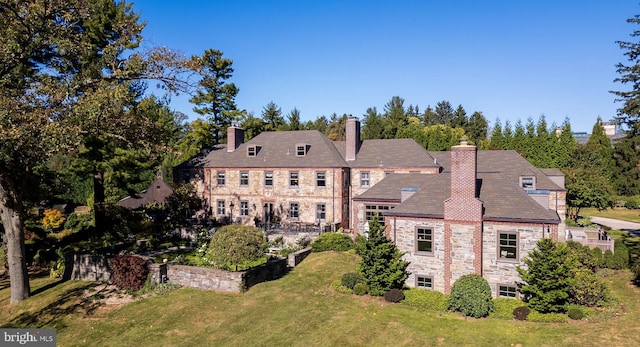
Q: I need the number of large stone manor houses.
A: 1